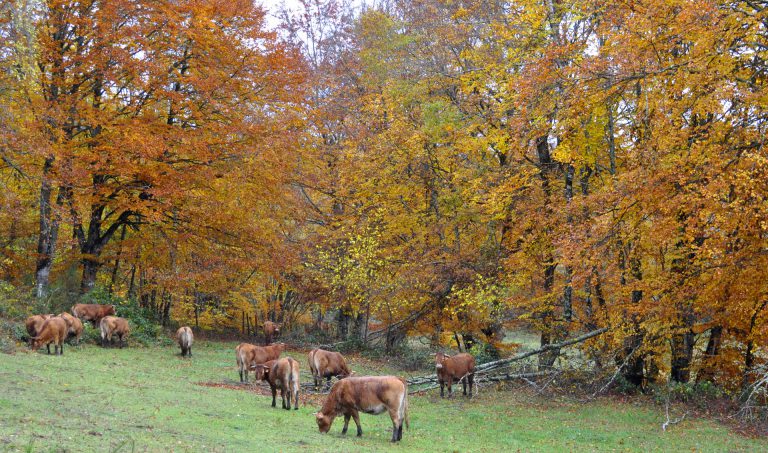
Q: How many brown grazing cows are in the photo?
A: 12